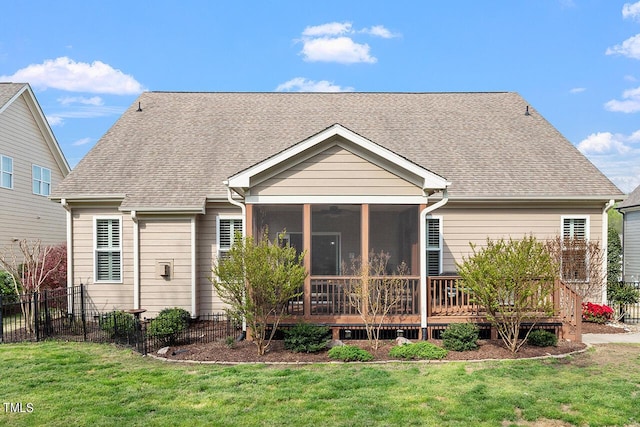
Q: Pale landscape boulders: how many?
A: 3